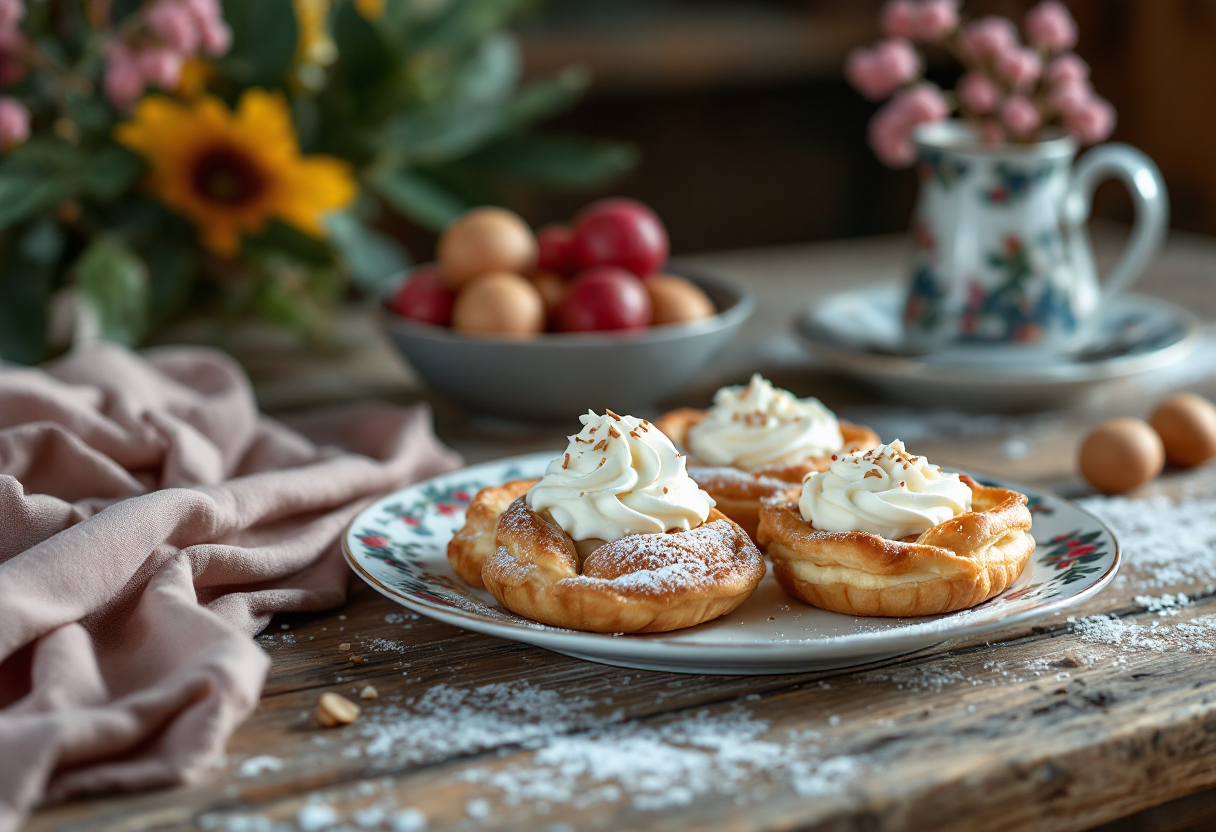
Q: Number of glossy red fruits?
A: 4